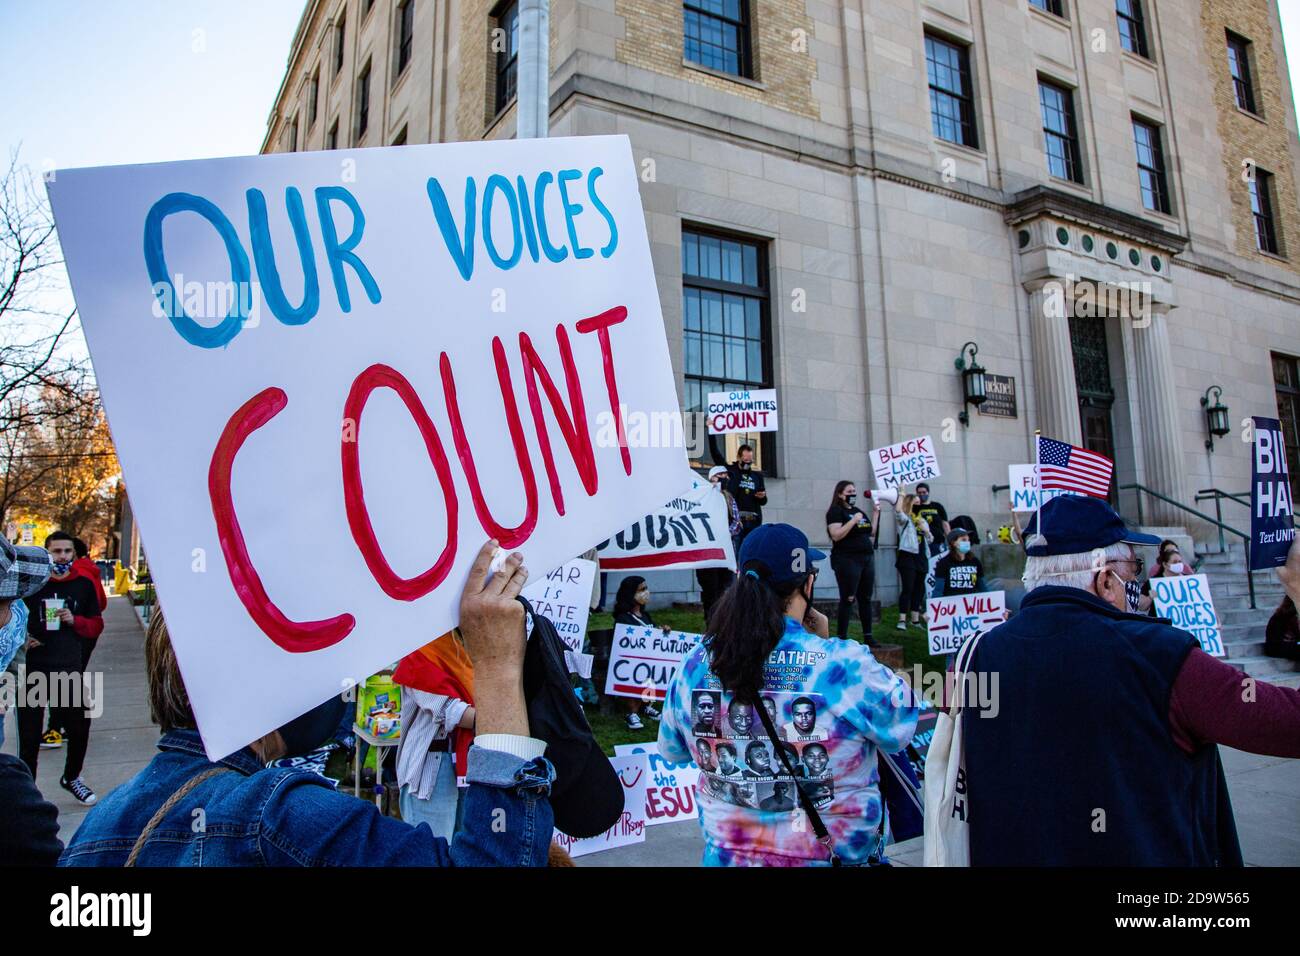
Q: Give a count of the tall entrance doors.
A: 1